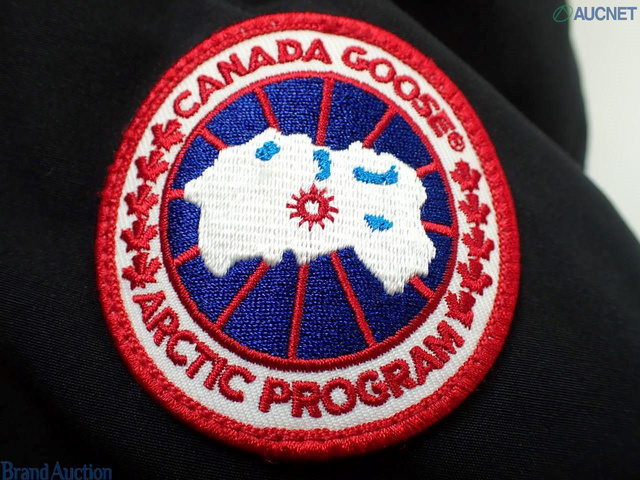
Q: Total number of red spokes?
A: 12